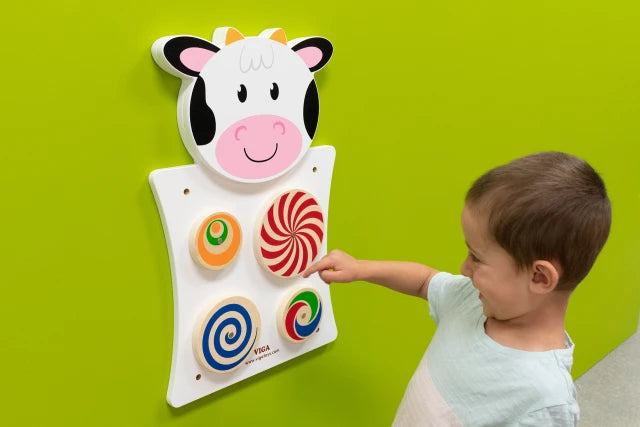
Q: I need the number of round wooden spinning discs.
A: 4